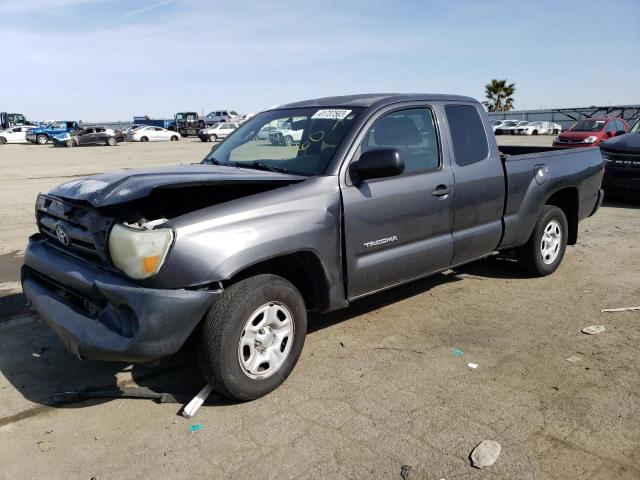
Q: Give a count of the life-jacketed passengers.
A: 0